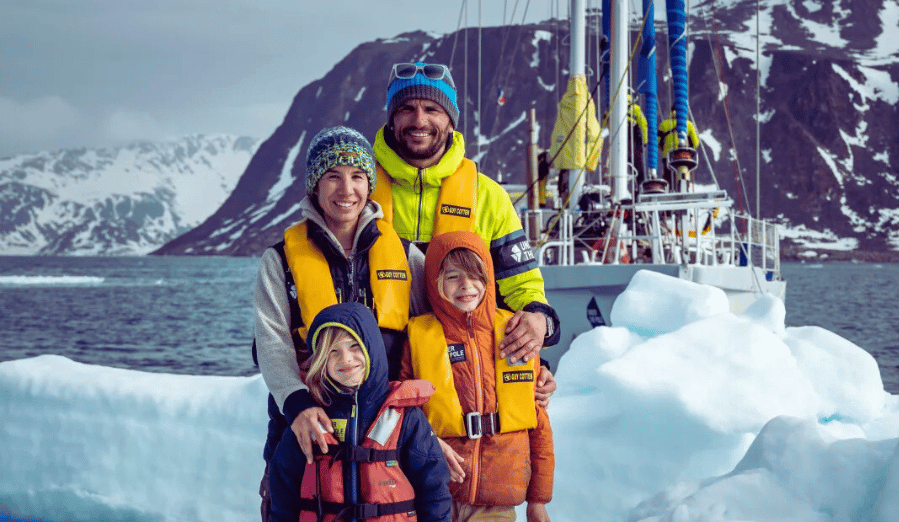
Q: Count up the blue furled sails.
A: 3